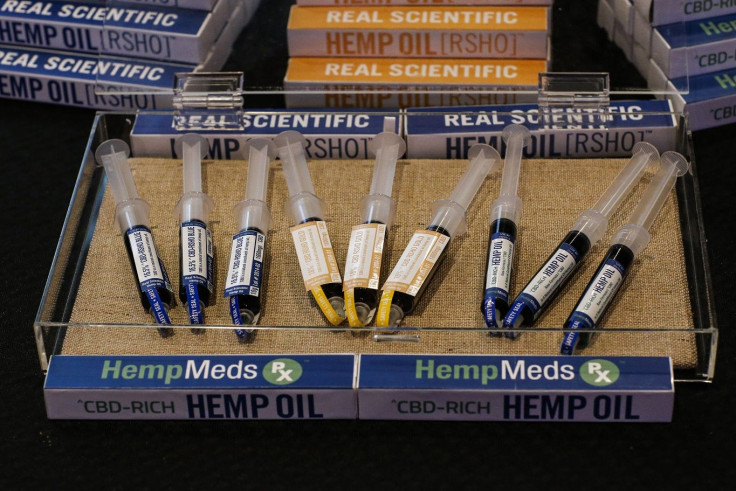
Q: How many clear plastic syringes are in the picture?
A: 9